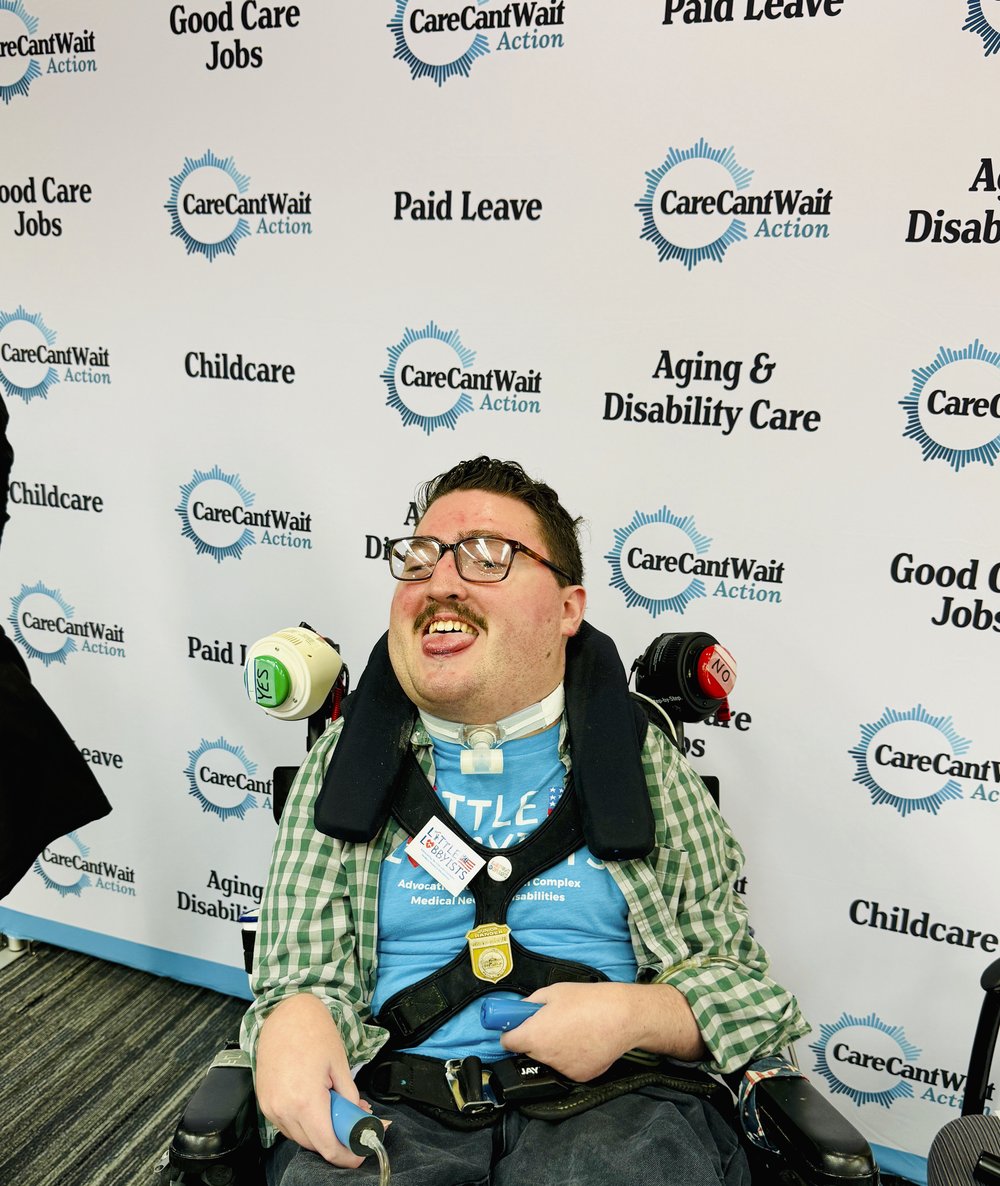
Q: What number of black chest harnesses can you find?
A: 1